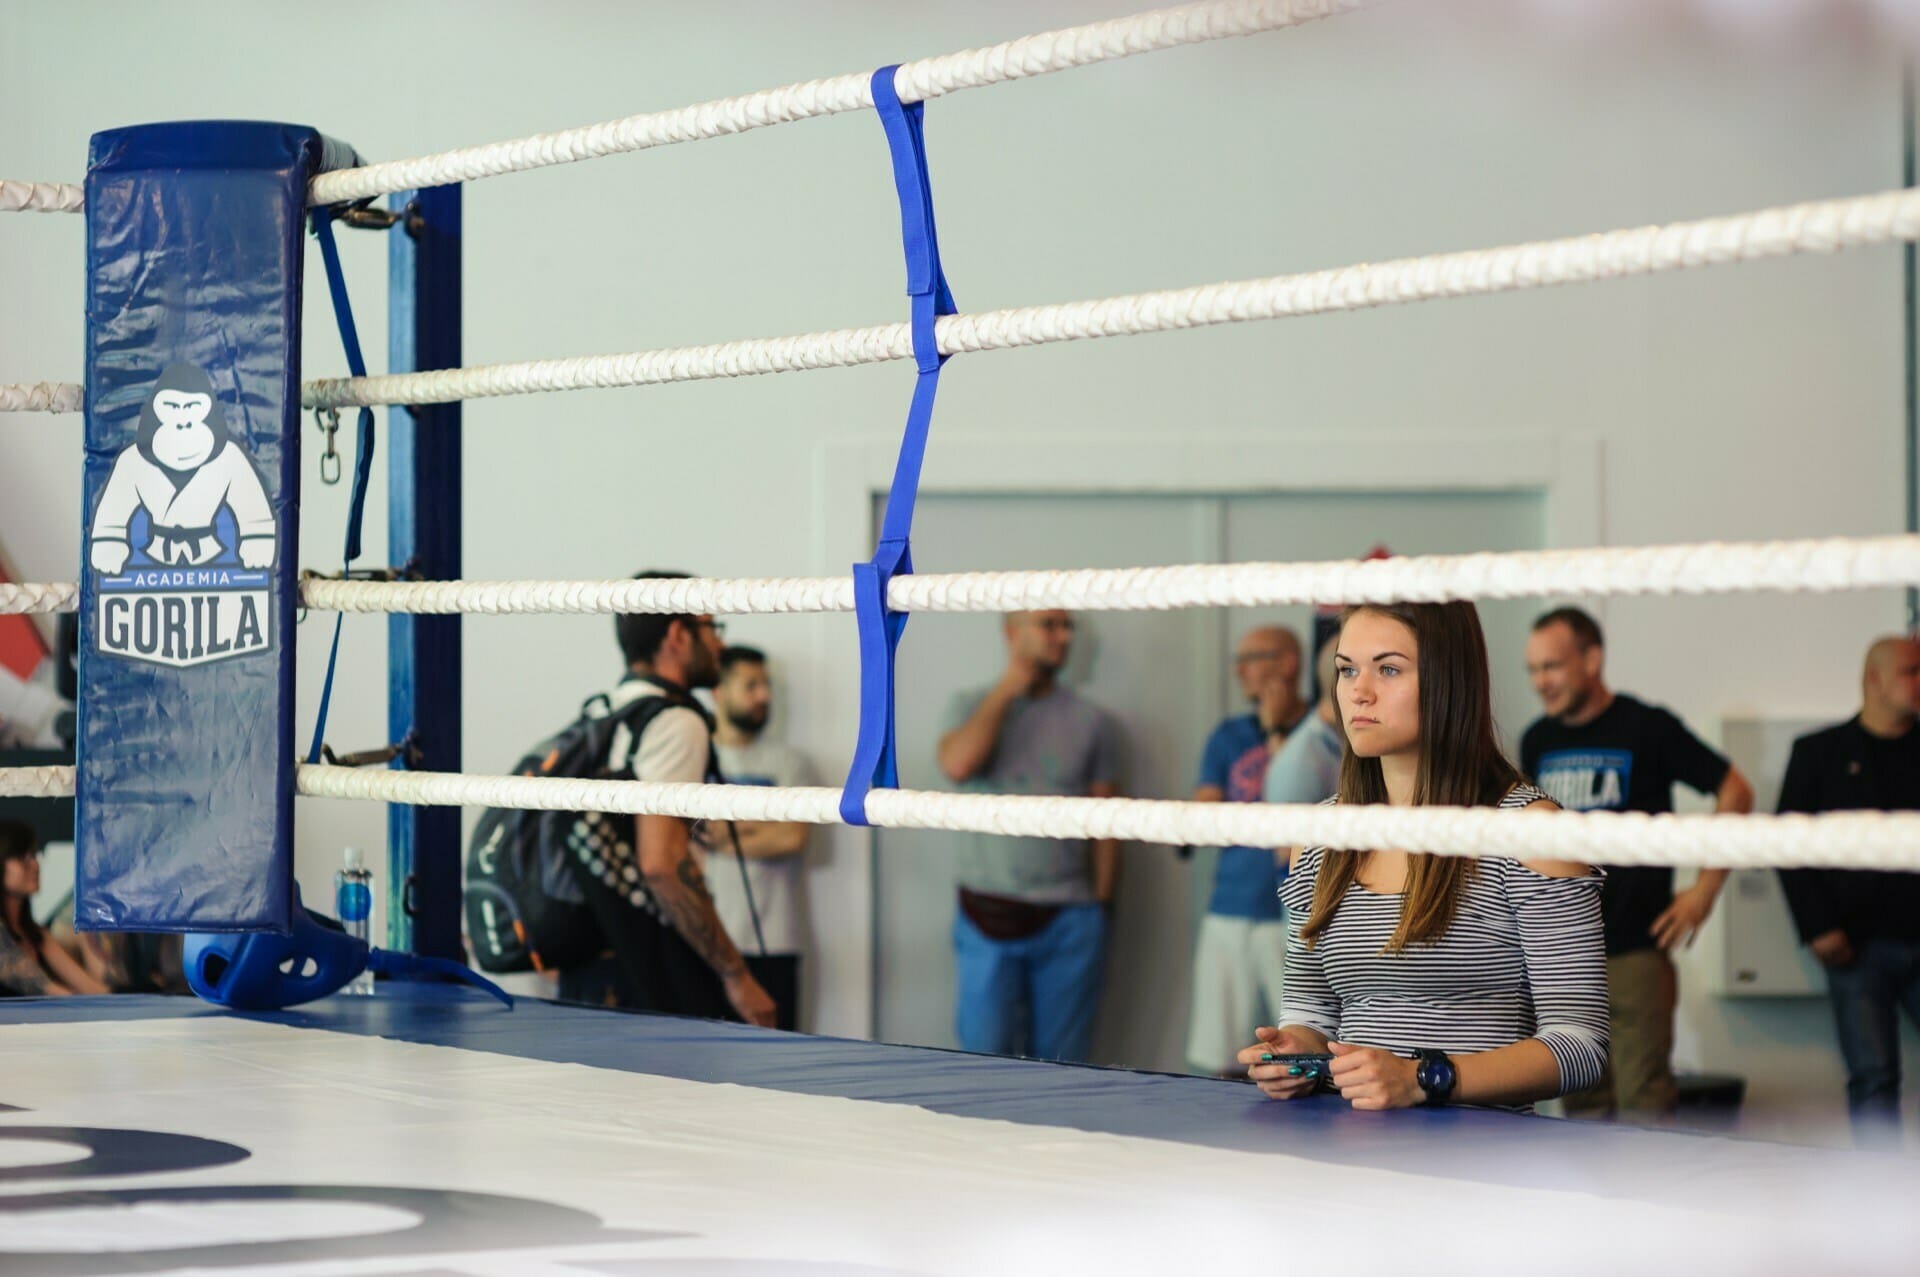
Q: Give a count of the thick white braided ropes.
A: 4